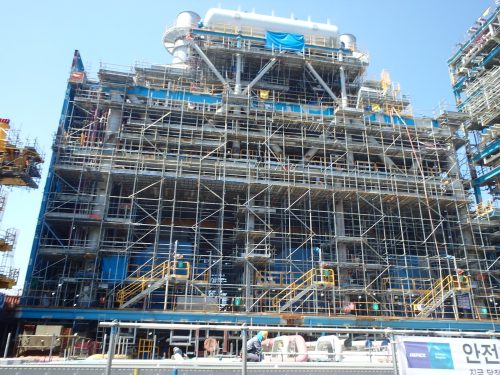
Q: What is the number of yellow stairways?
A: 3